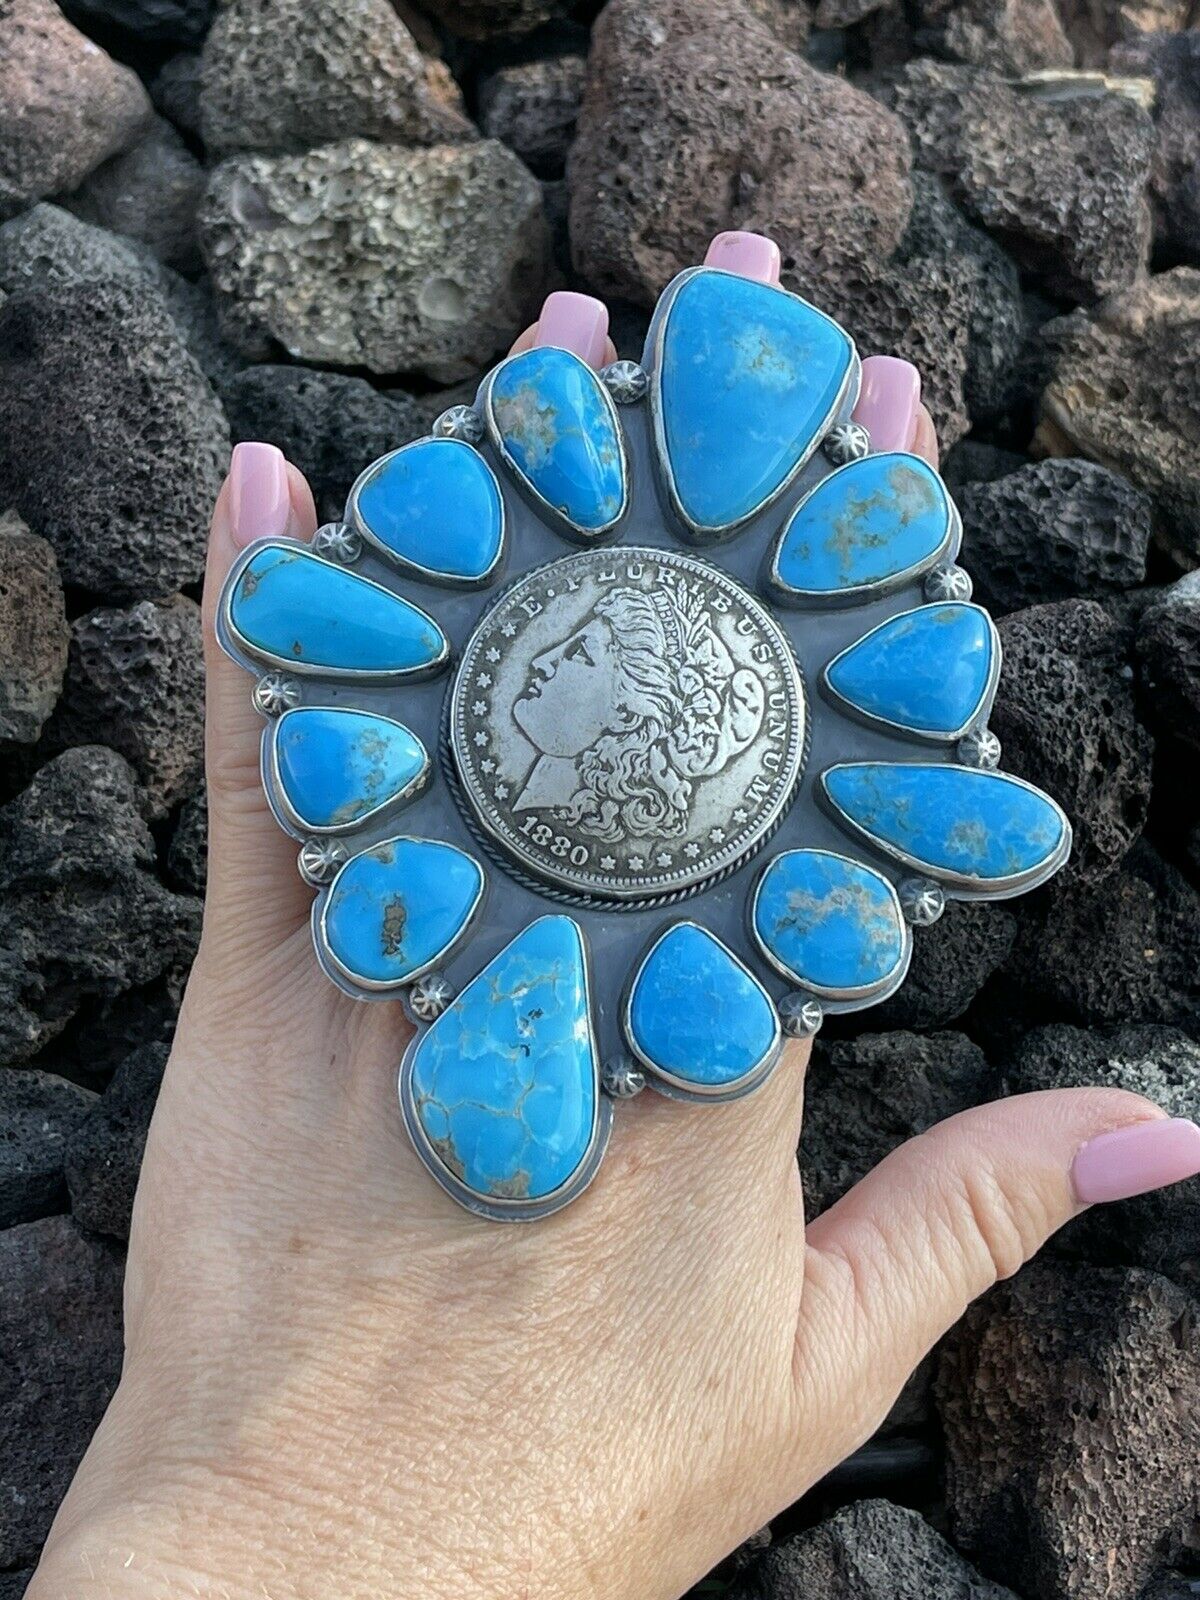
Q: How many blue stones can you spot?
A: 12